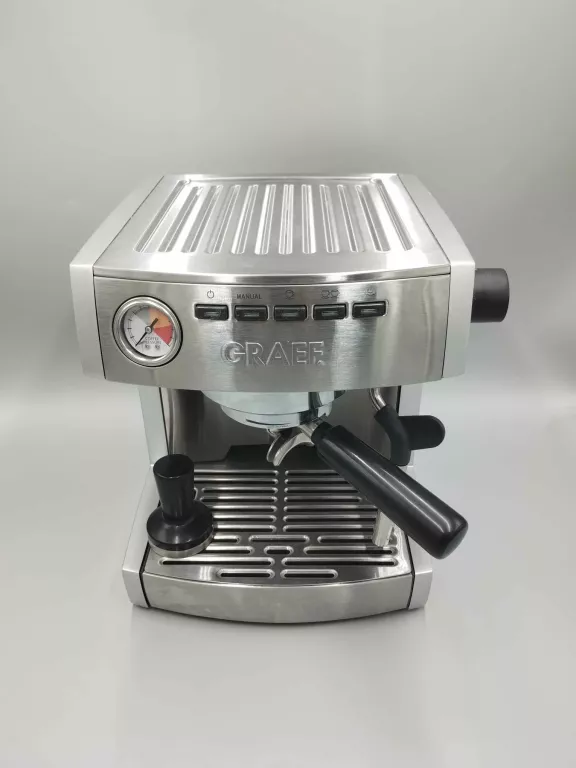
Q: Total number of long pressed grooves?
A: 12